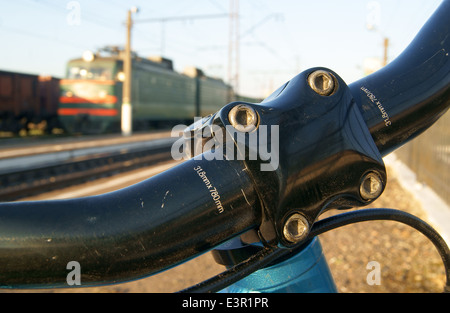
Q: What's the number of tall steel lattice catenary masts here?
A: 1